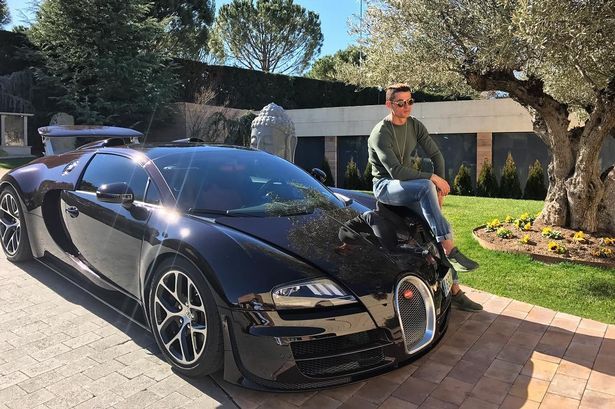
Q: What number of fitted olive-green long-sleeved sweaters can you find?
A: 1